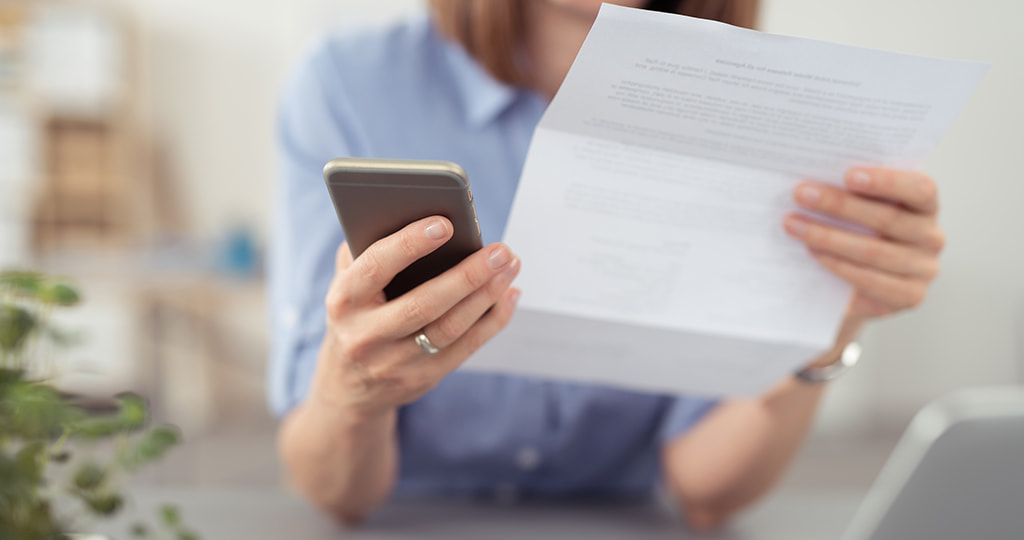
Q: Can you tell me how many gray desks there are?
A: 1